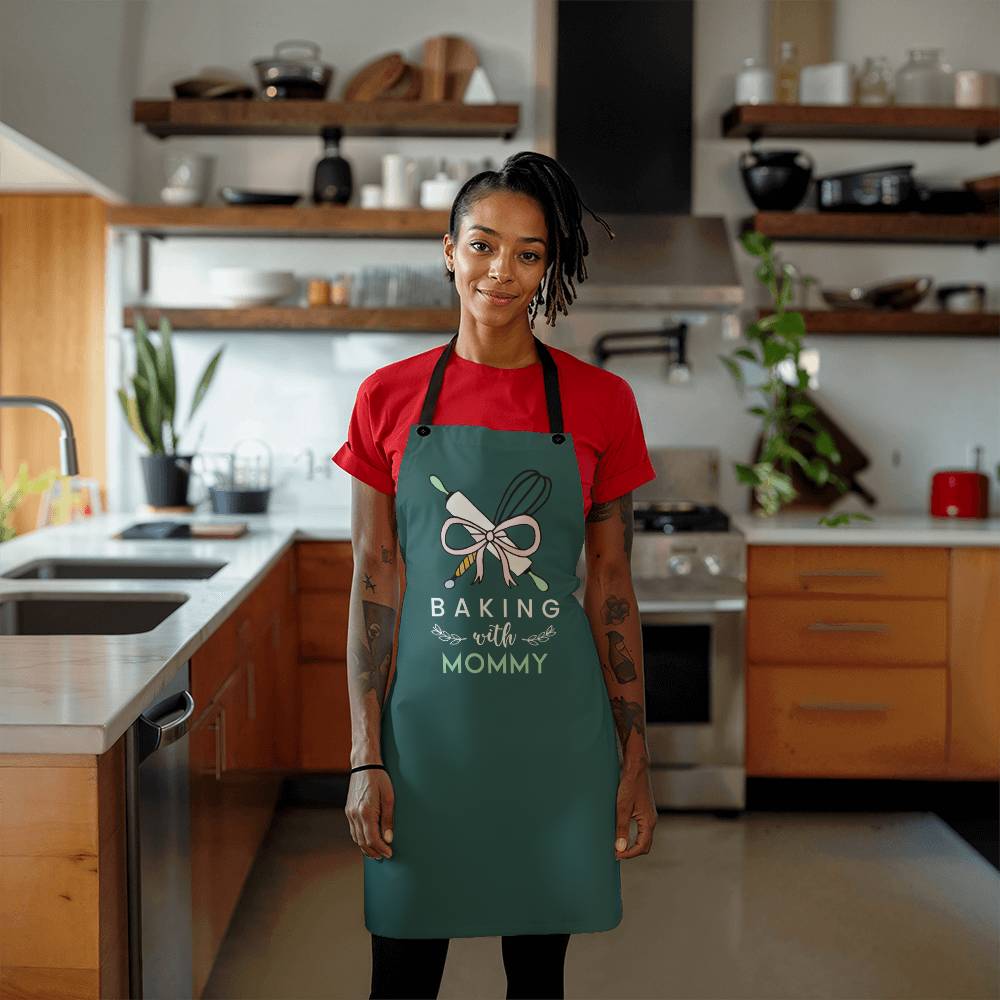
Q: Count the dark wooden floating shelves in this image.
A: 6